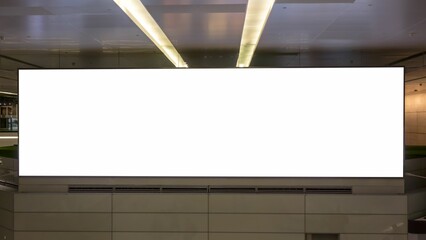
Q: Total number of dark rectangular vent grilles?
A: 6